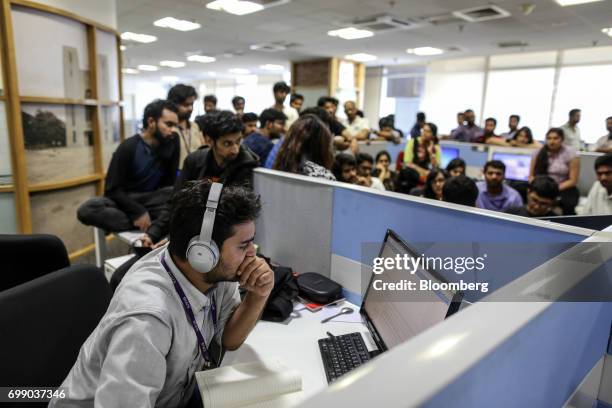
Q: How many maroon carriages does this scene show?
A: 0